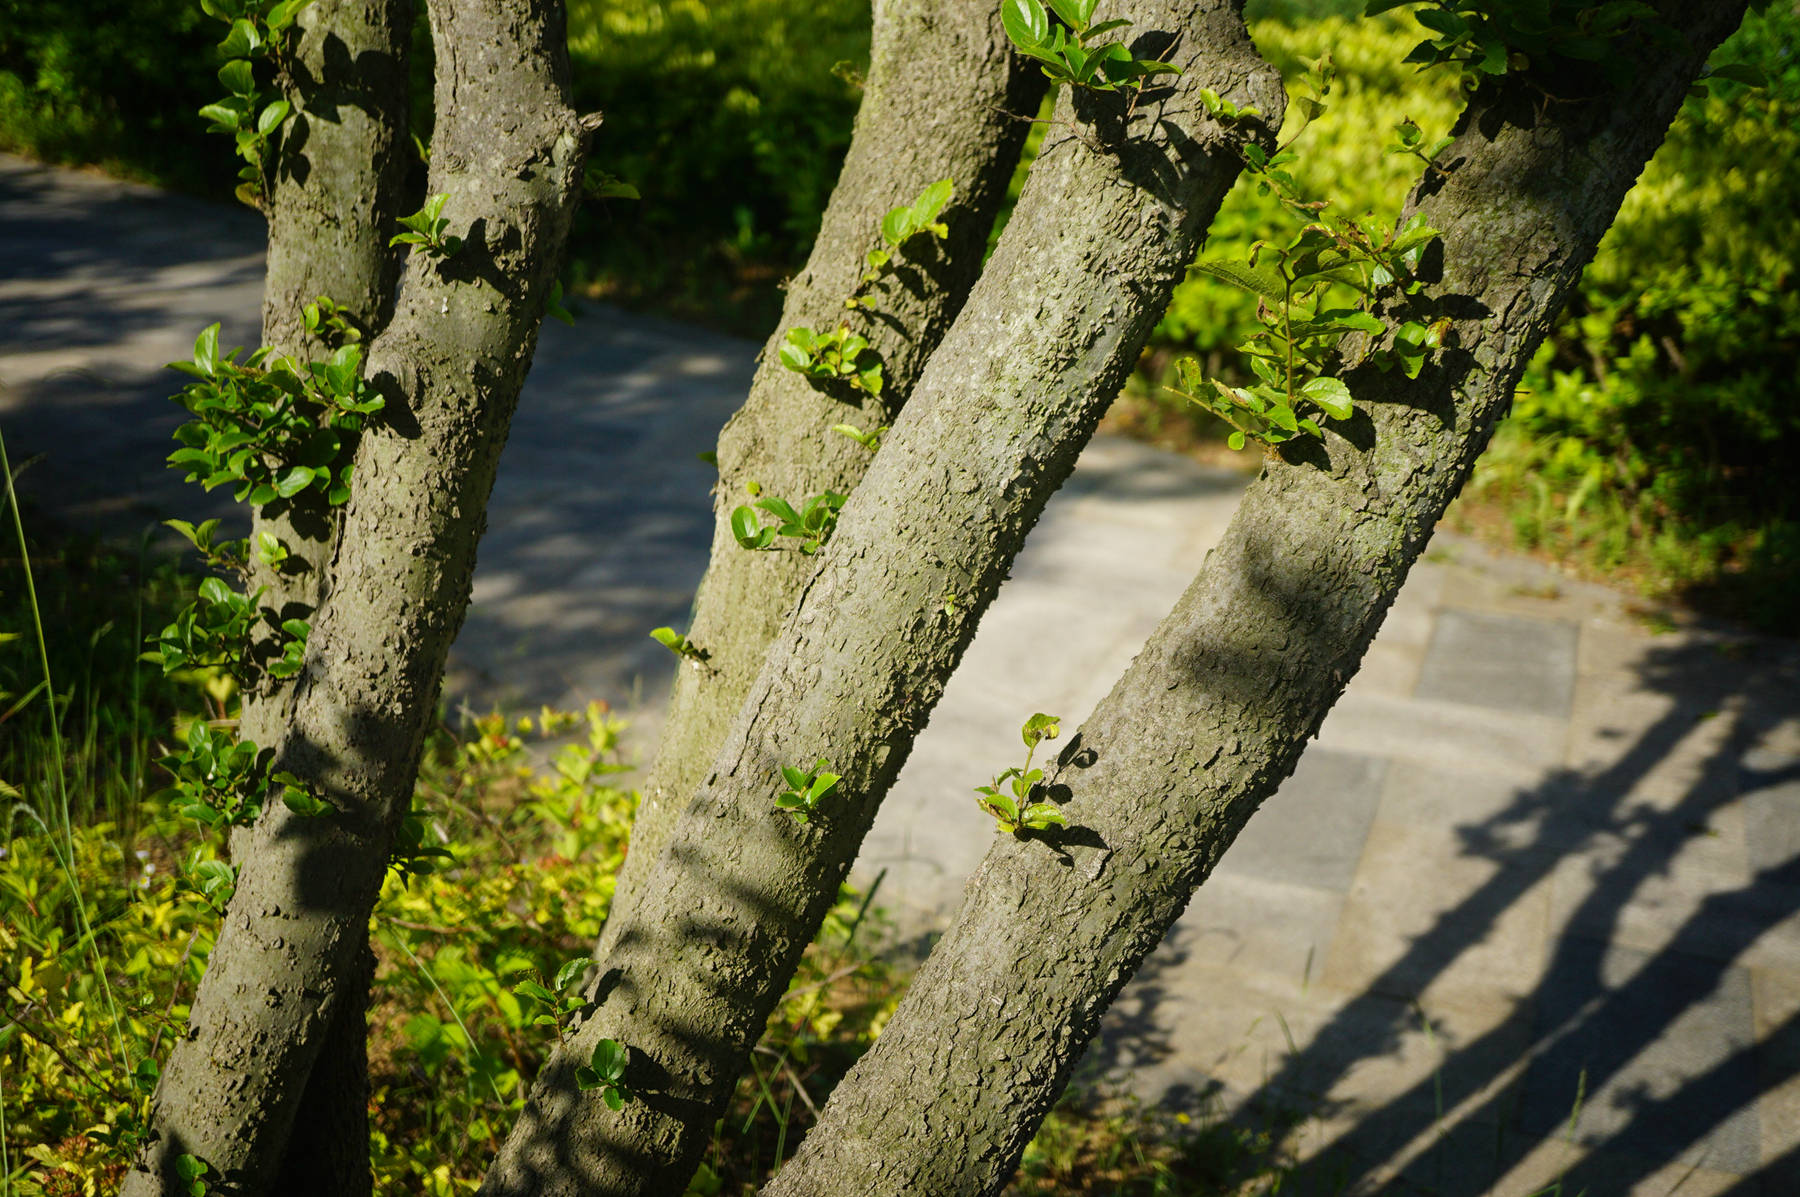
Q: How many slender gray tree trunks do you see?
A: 5